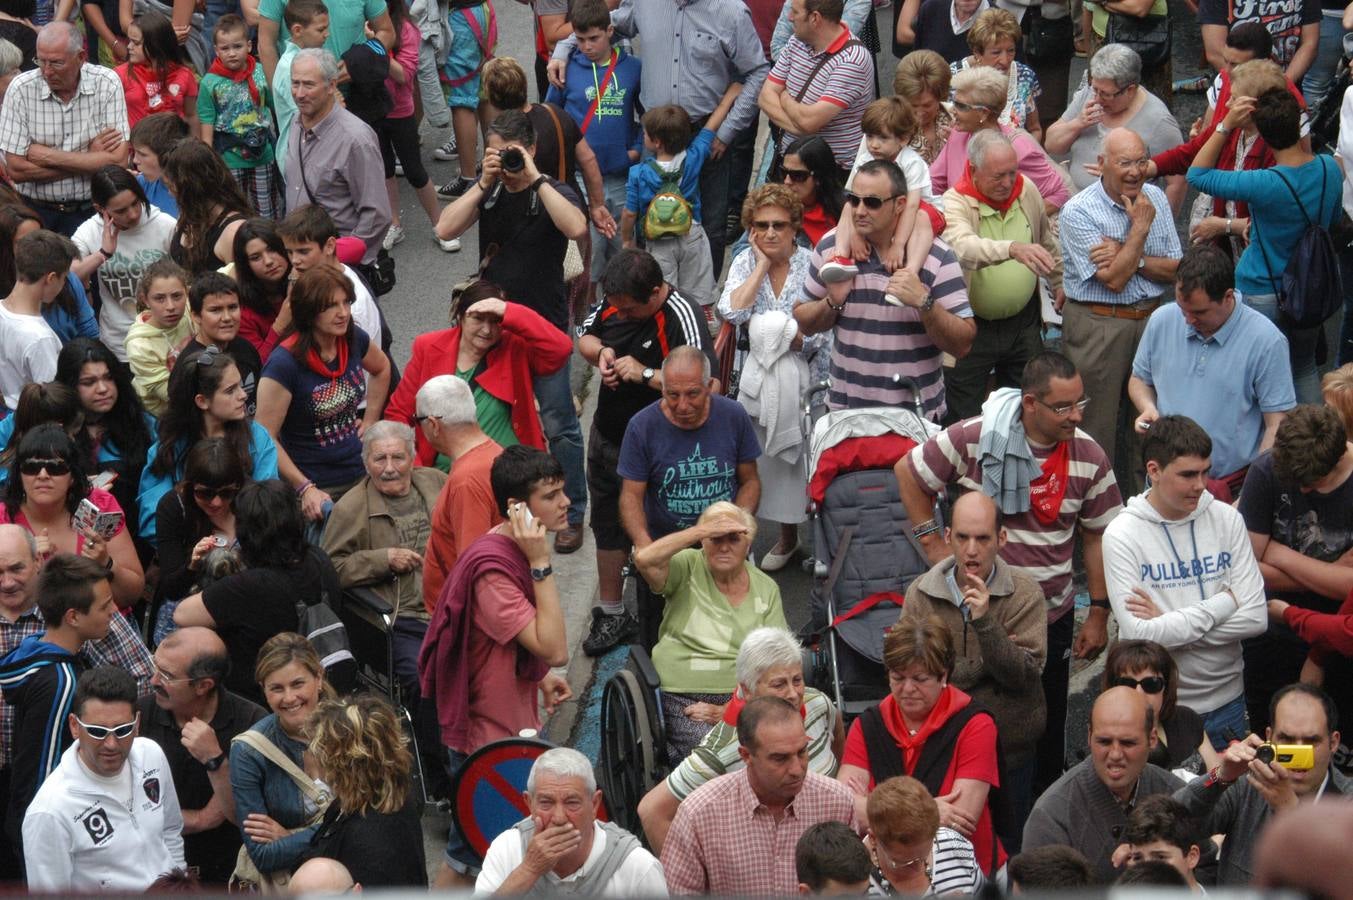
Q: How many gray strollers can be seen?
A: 1